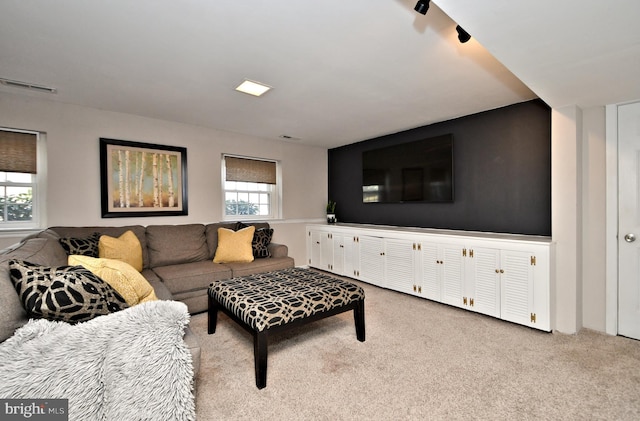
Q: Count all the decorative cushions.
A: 6